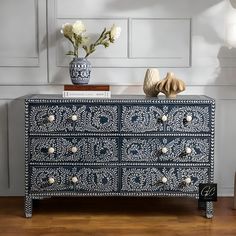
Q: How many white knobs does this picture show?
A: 12